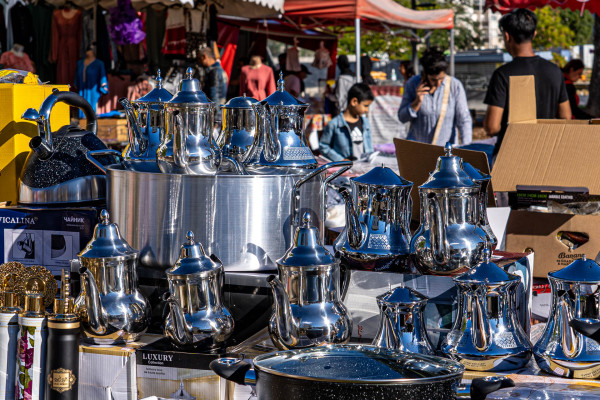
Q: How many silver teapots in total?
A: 13